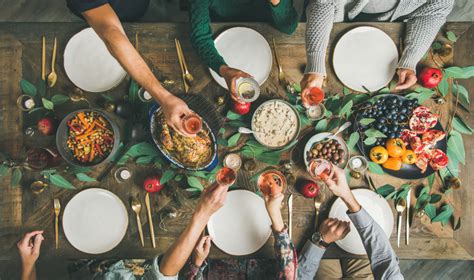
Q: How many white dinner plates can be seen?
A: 6